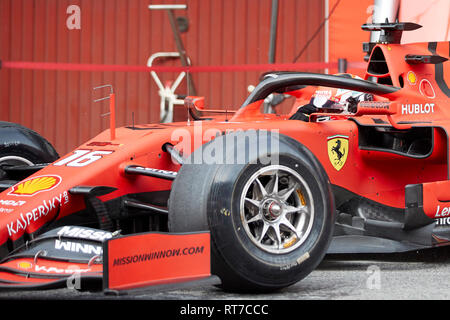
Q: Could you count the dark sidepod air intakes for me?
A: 1